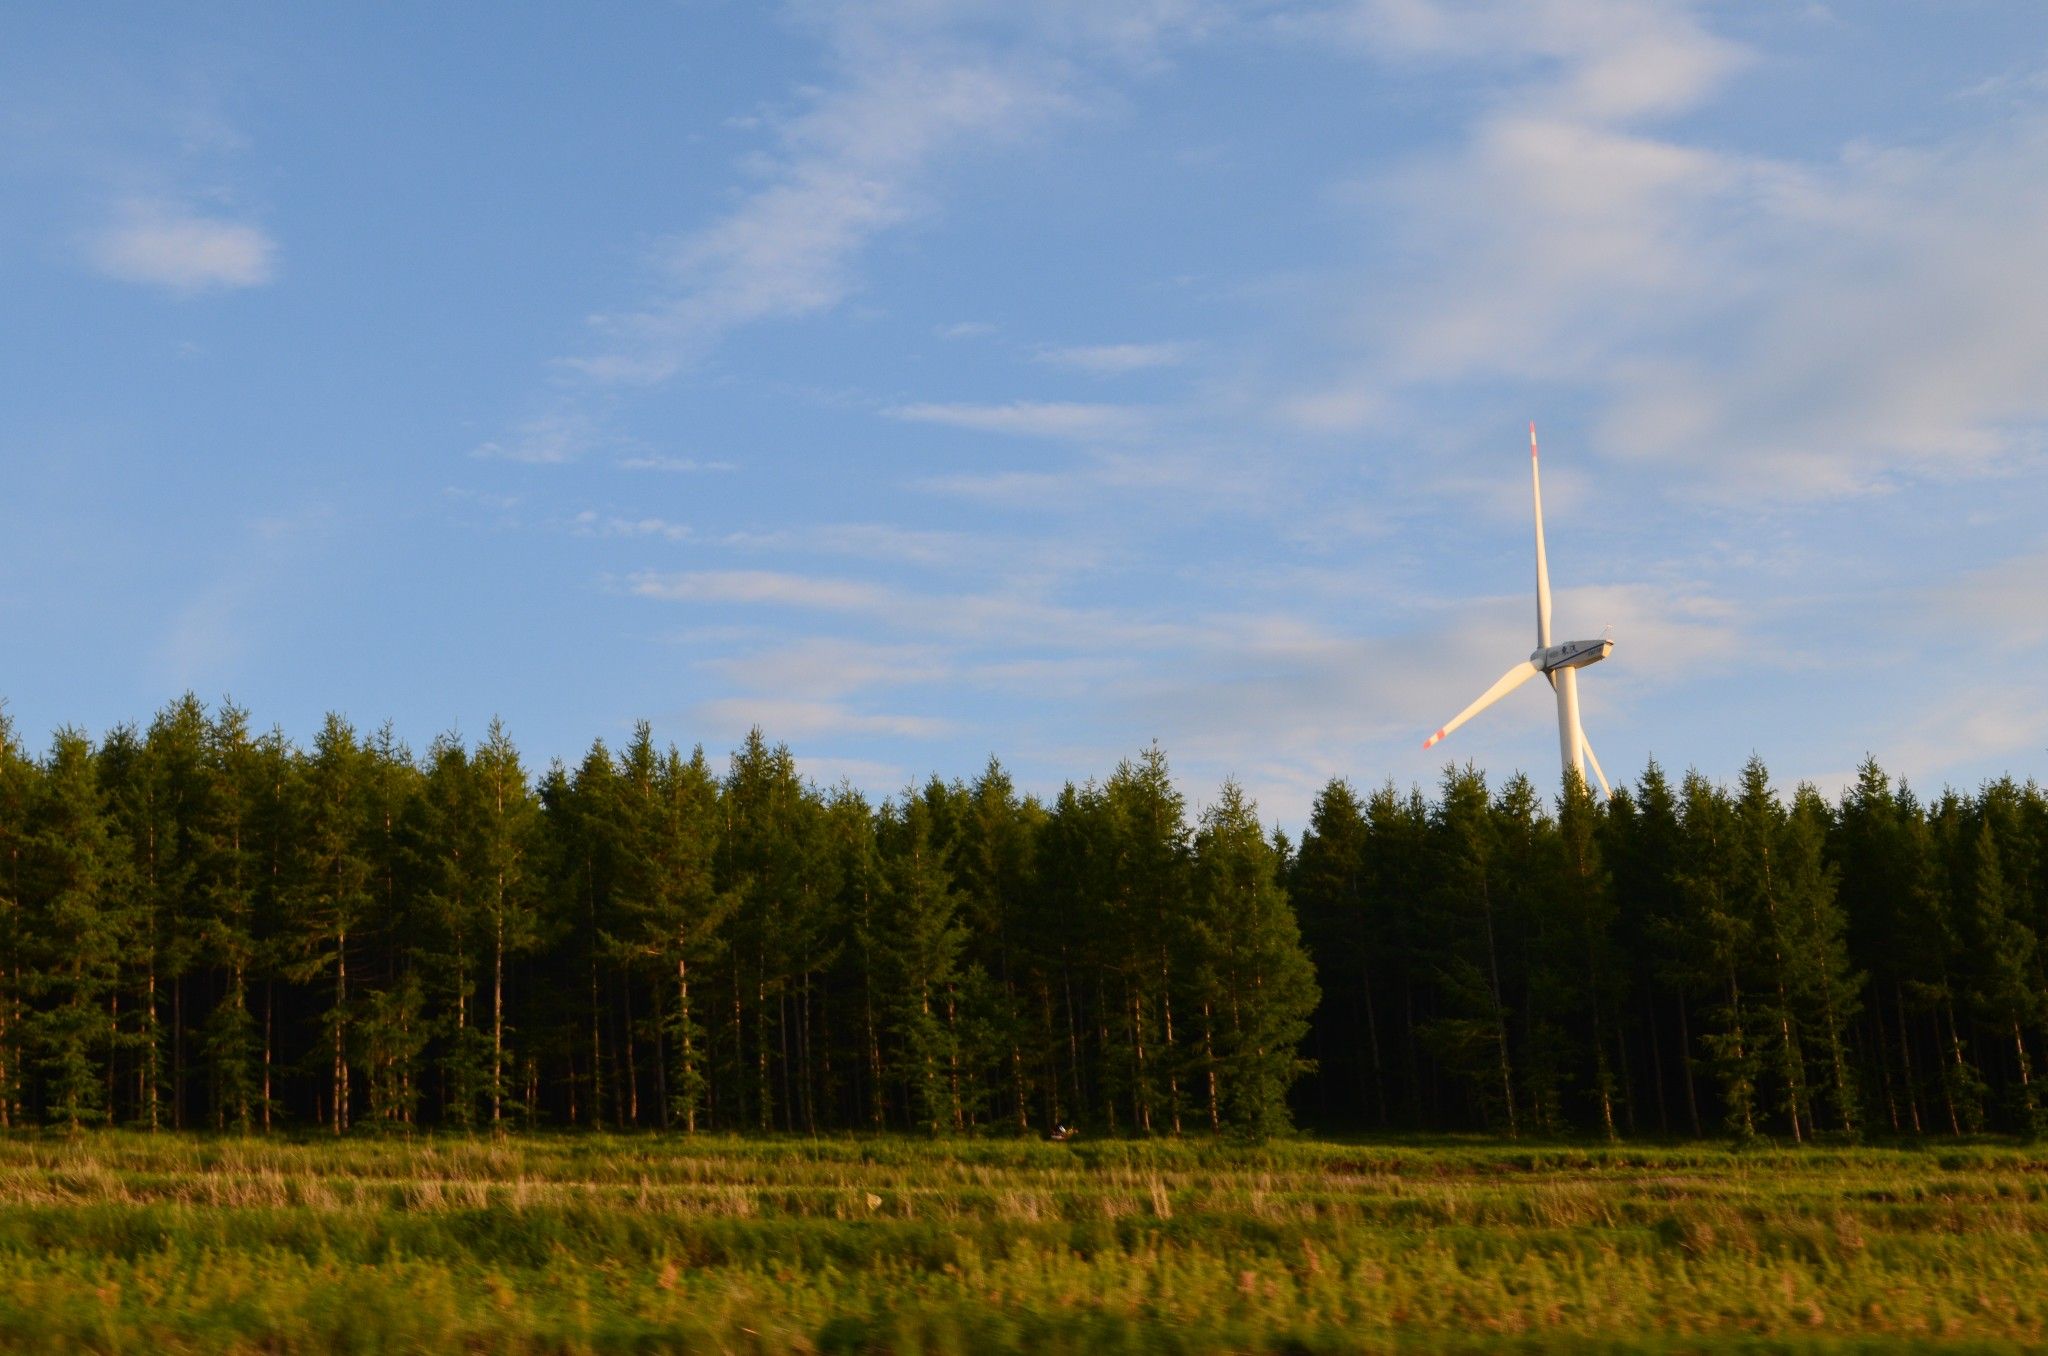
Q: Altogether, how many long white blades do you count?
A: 3